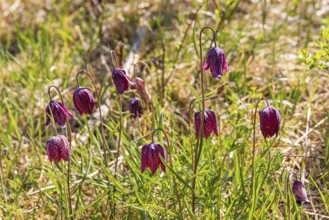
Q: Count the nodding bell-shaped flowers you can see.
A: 11